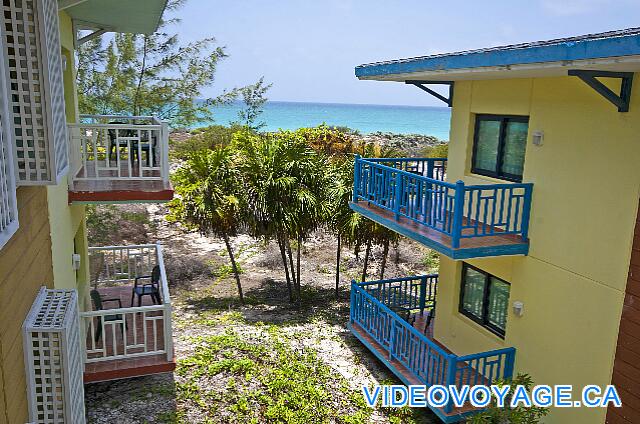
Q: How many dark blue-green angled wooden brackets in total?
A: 2